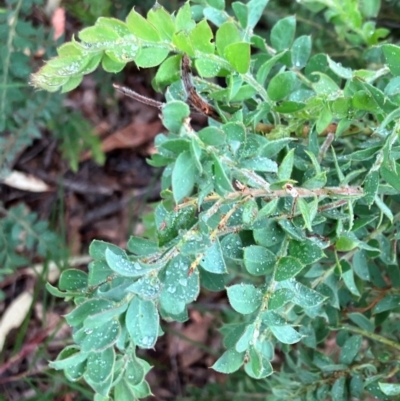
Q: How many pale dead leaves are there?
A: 3